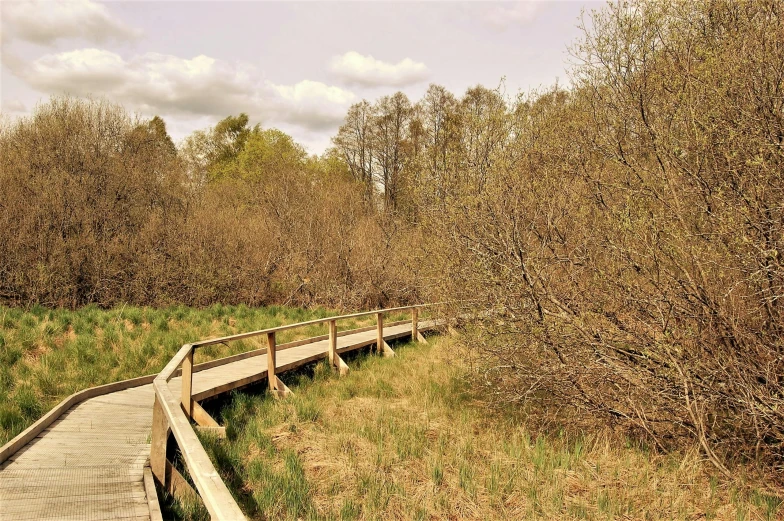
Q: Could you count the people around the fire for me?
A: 0